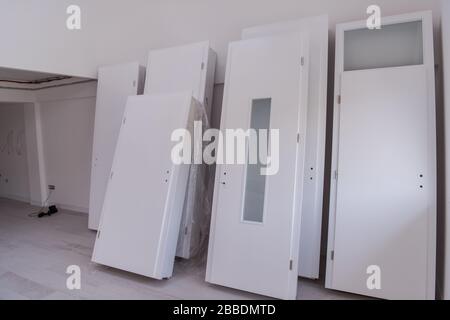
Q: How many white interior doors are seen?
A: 6